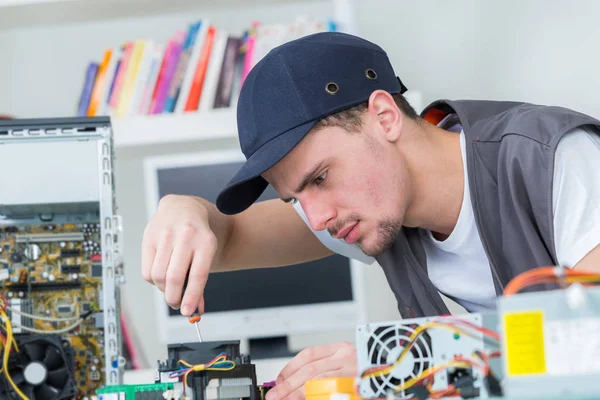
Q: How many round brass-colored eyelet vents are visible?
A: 2